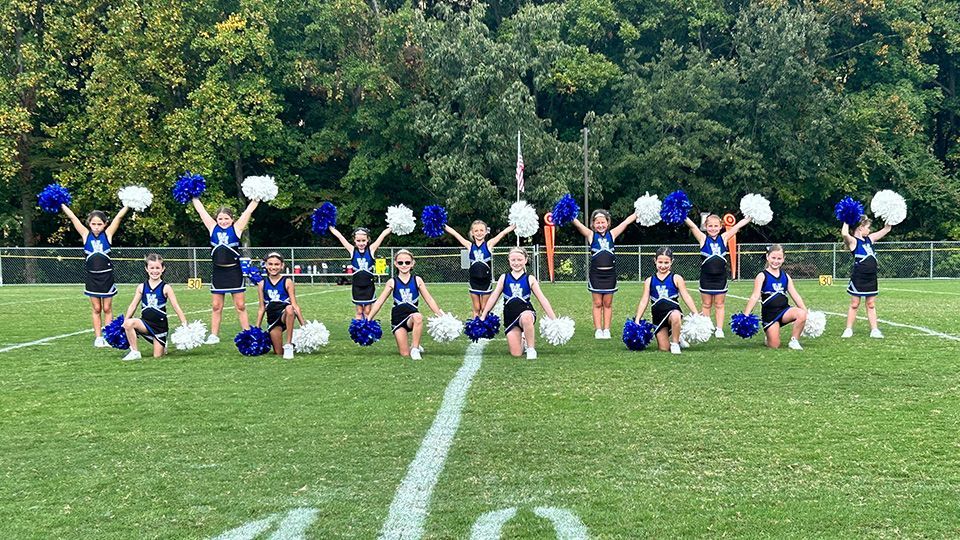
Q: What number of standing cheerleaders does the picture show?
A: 7